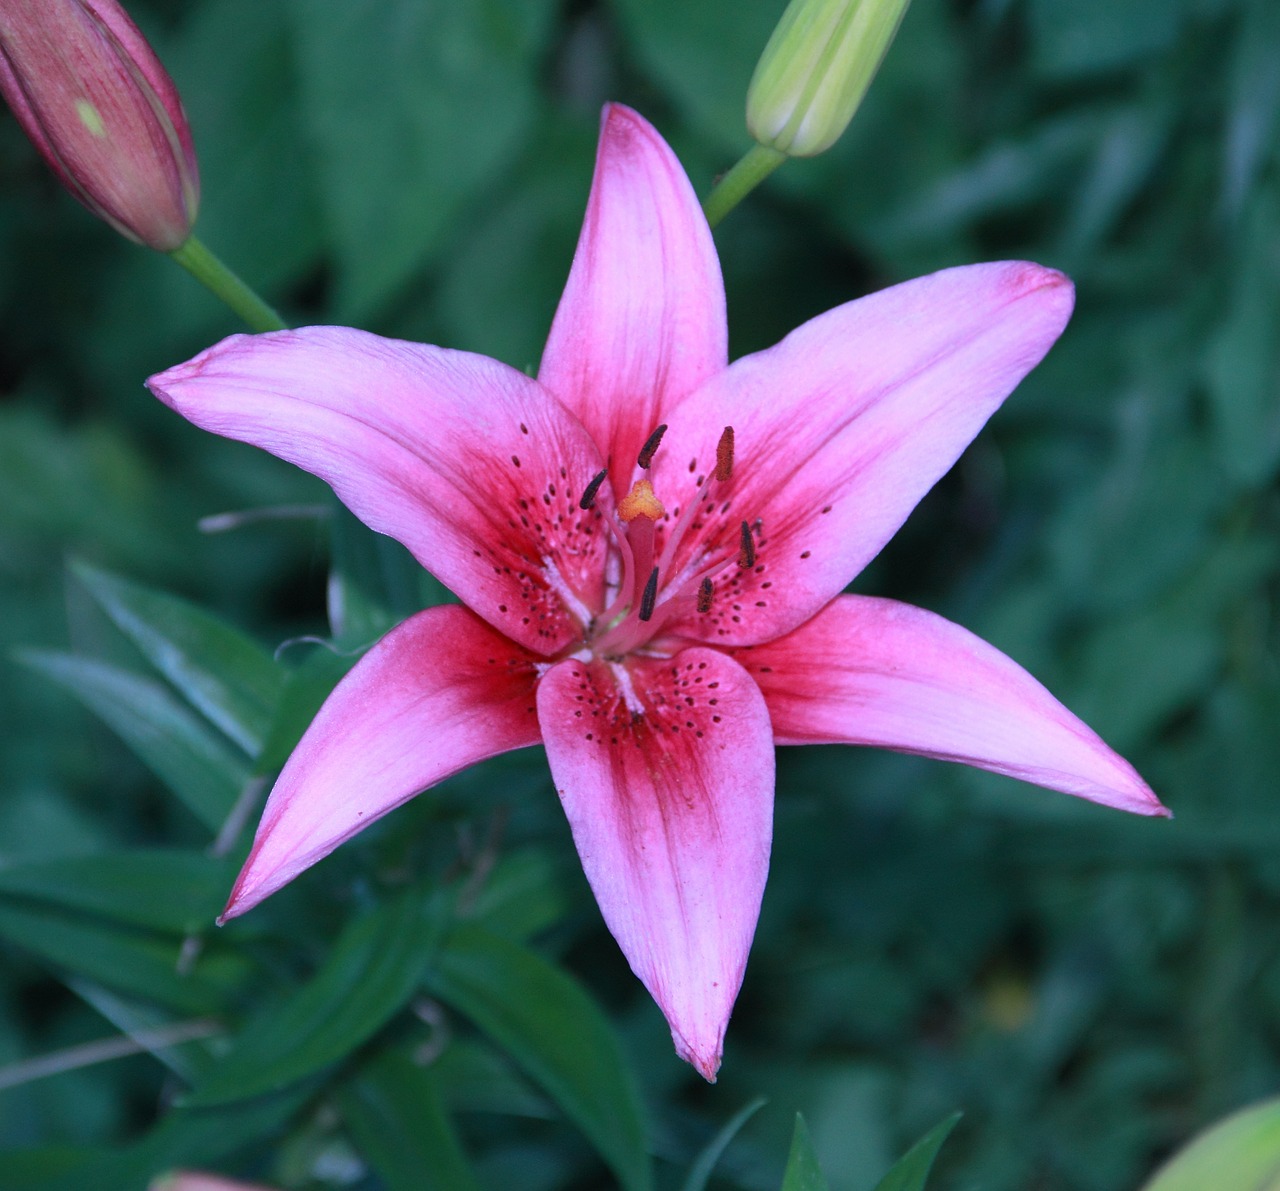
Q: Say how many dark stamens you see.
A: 6